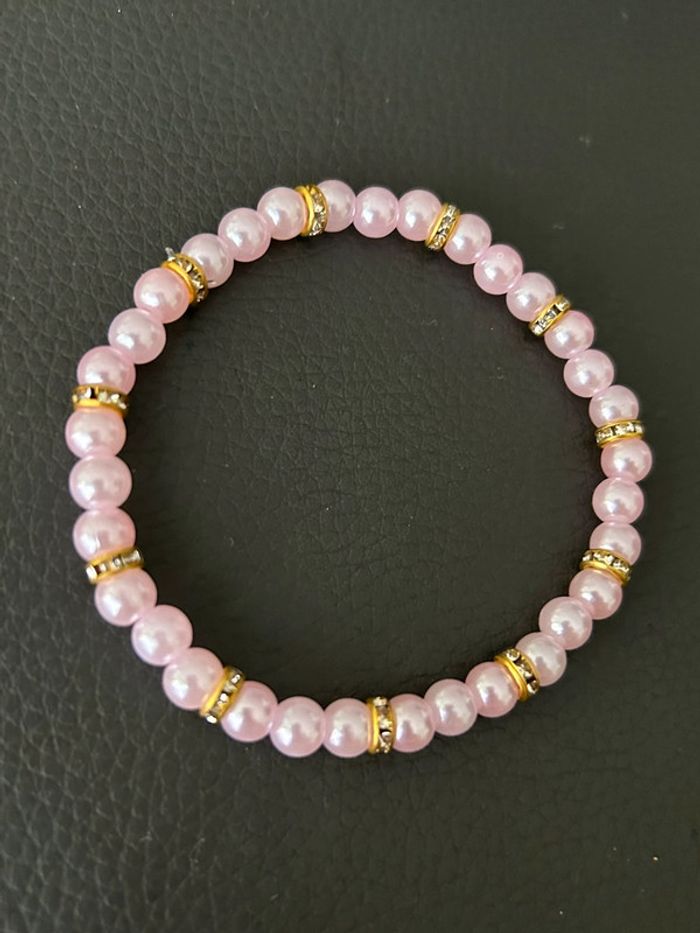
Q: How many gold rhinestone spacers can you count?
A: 11